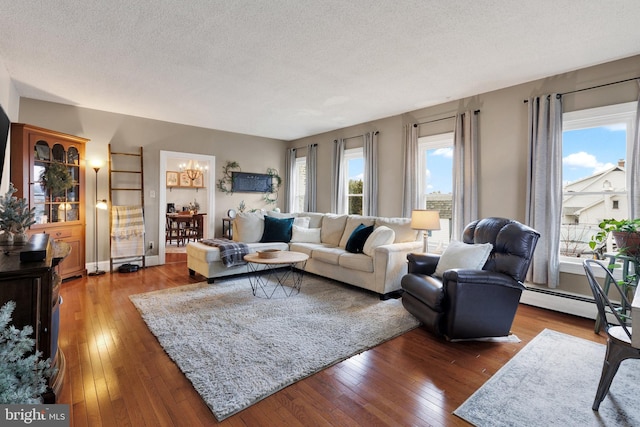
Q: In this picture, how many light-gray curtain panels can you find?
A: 8